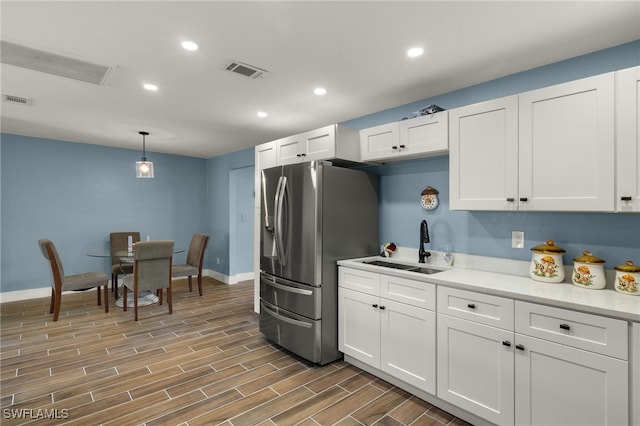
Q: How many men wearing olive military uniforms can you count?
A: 0